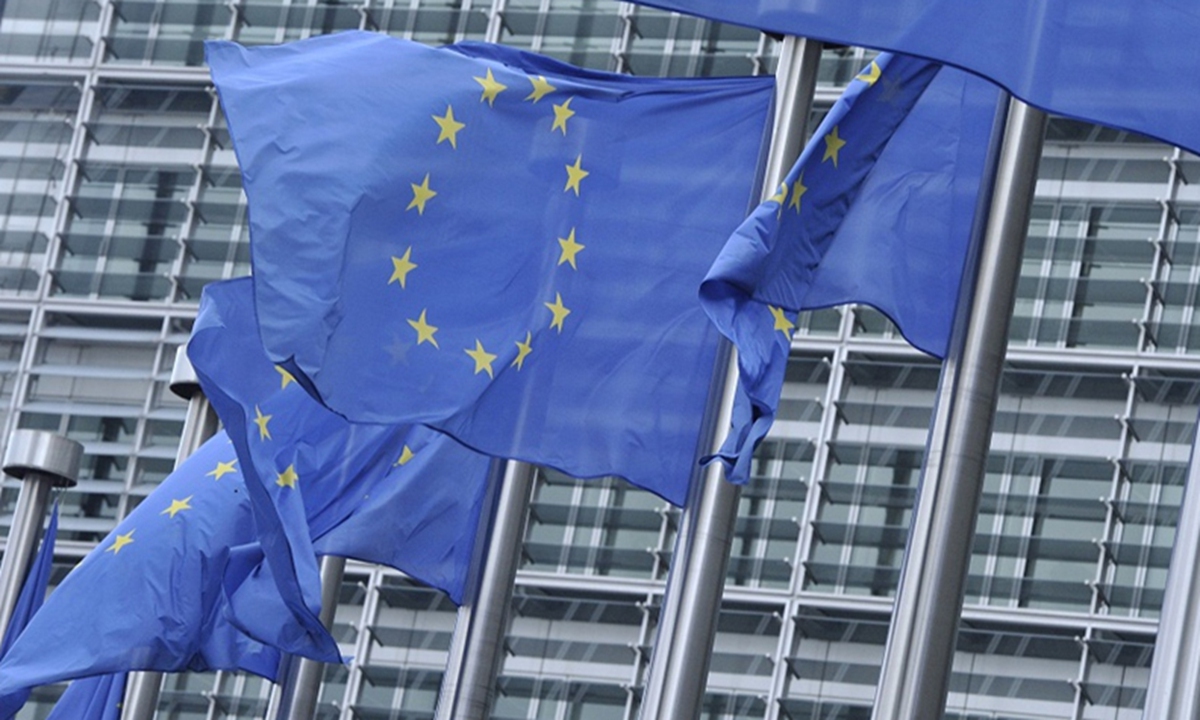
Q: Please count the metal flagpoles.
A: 7